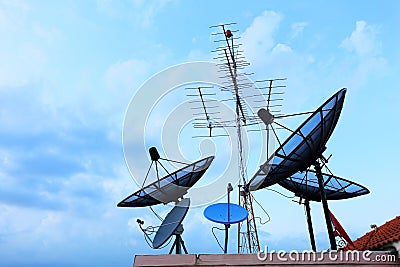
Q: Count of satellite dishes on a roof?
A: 5